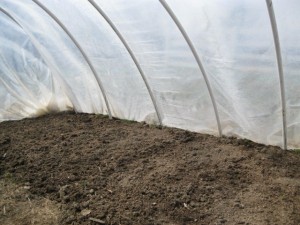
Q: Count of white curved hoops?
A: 5